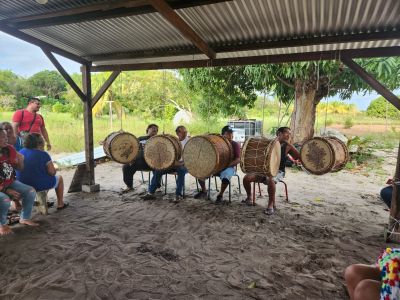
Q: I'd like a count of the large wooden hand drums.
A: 5